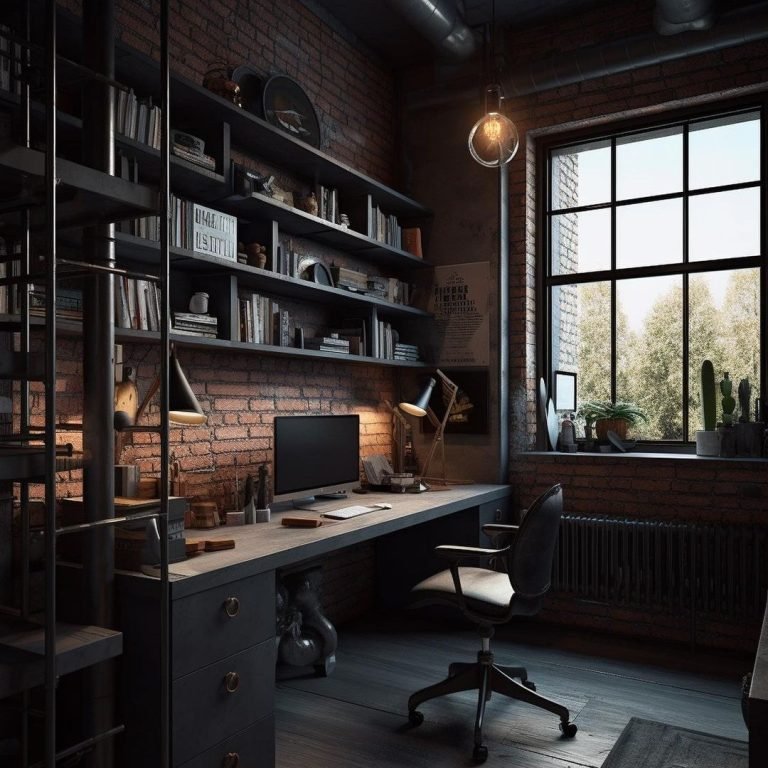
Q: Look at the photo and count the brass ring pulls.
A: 3